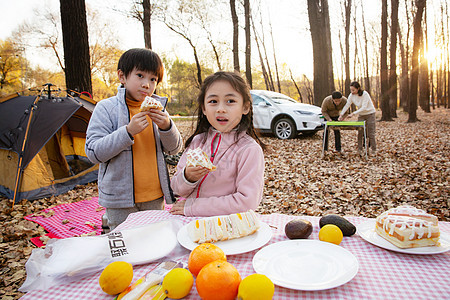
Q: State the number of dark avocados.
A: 2